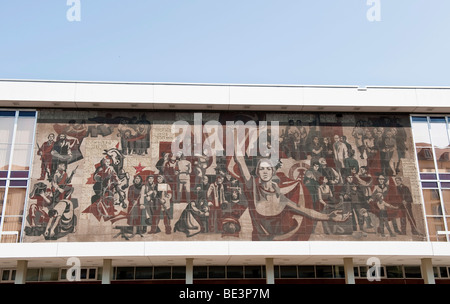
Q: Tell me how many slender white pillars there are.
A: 6